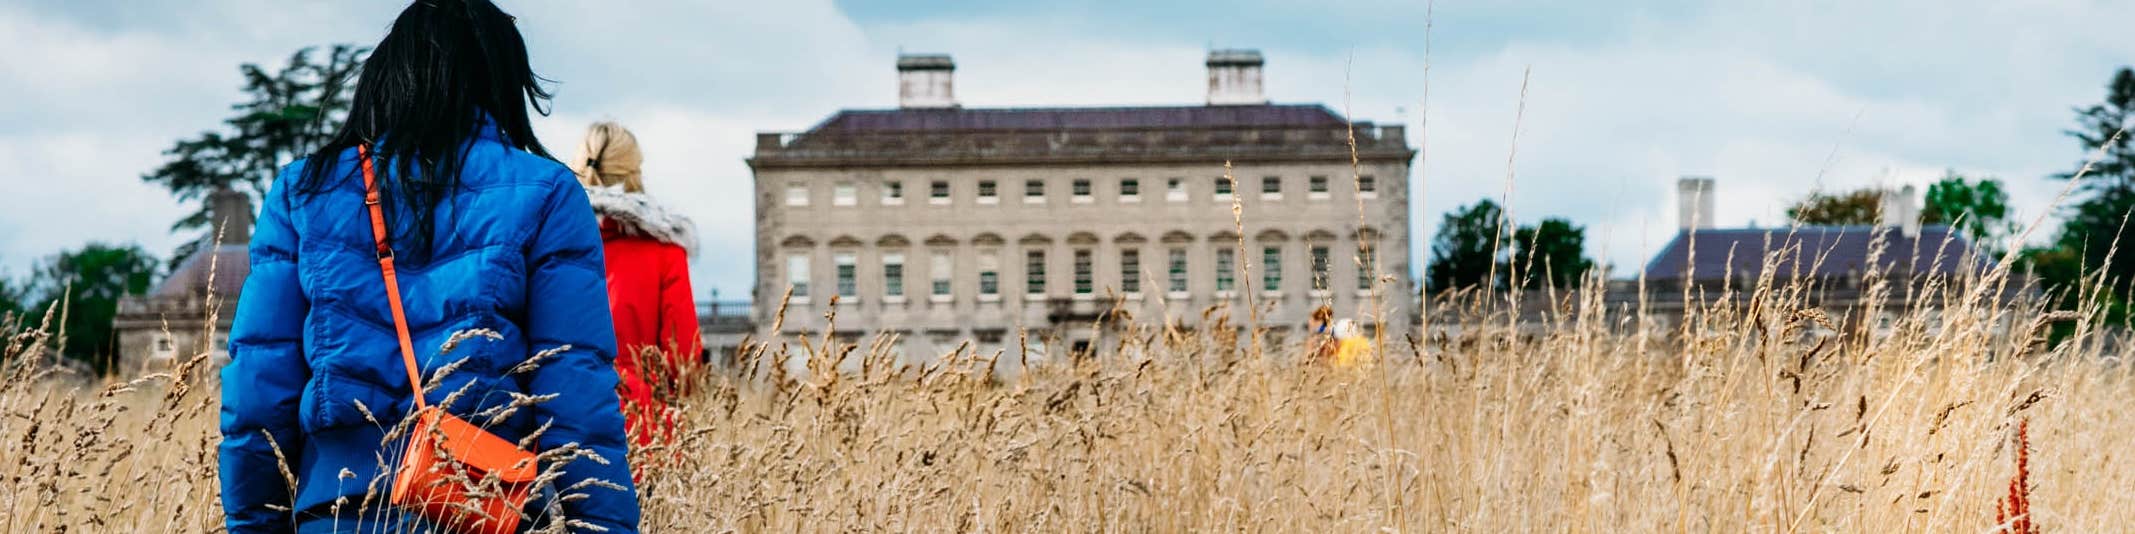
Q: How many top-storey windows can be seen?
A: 13